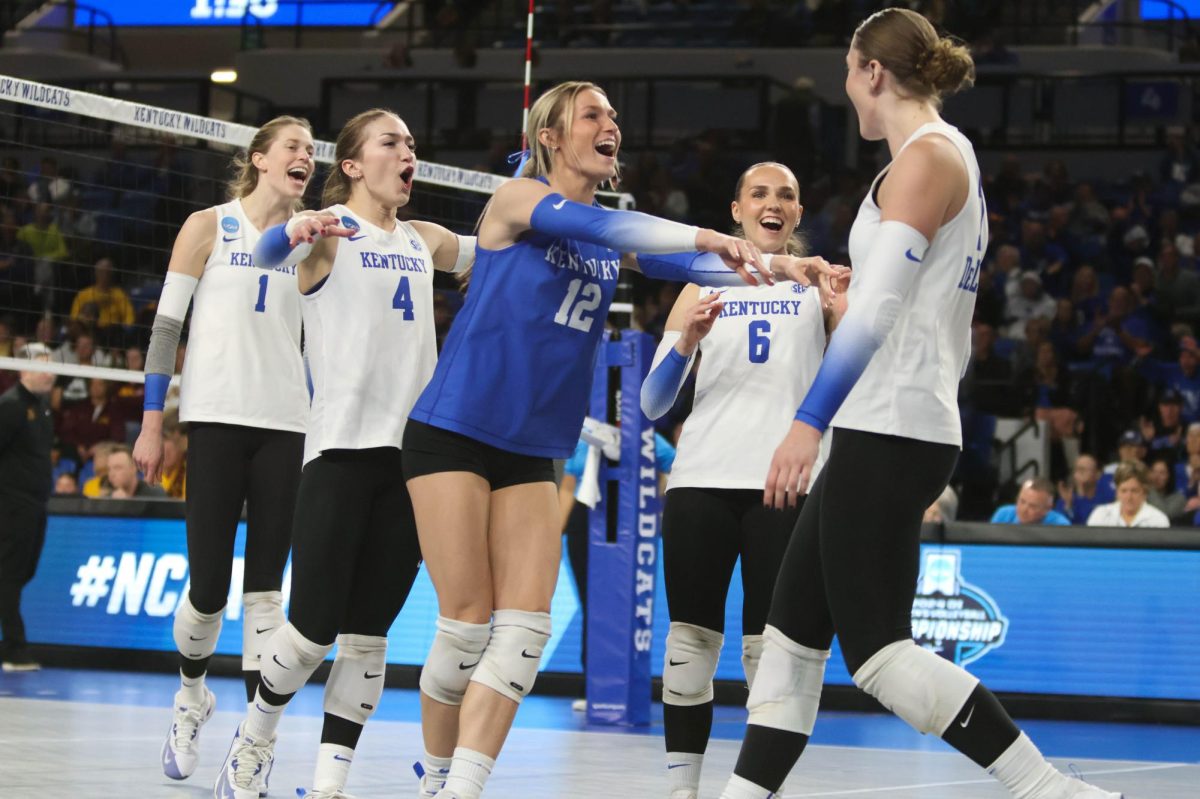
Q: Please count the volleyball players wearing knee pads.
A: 5